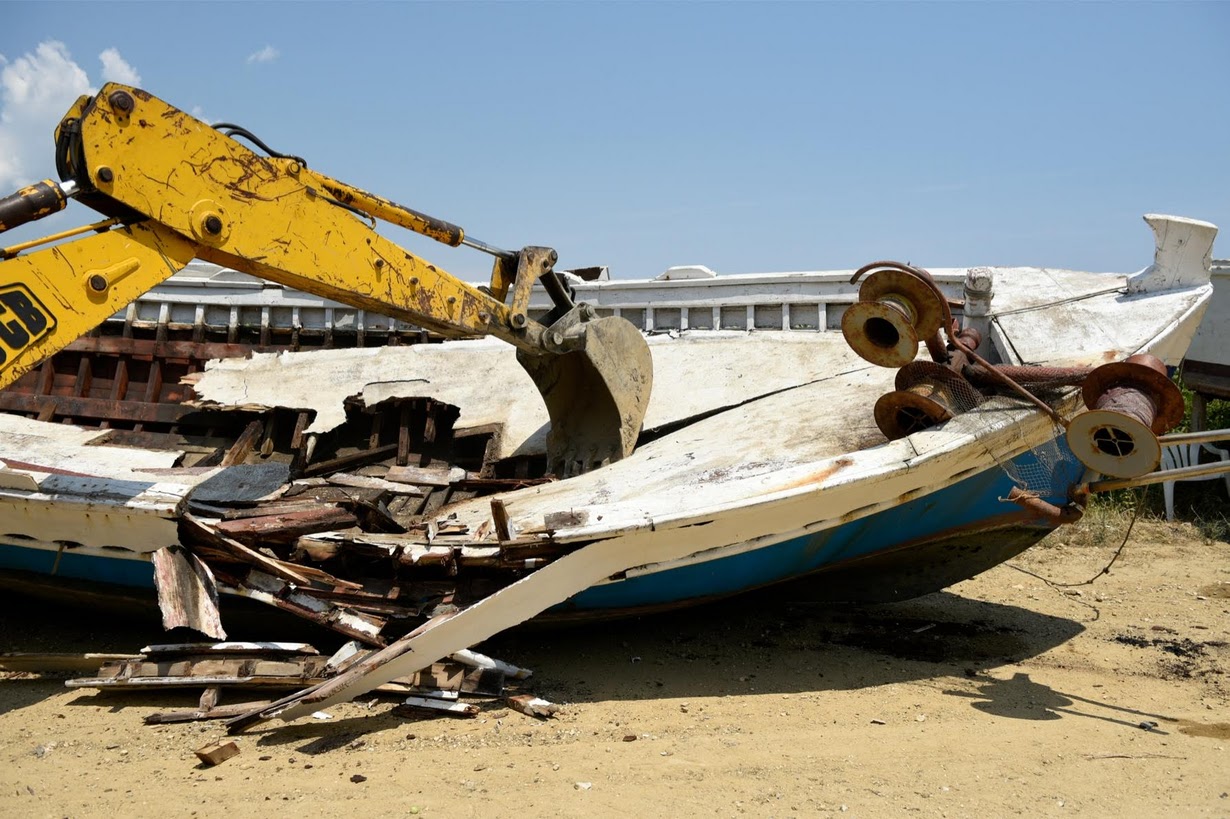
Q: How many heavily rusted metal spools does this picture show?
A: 3